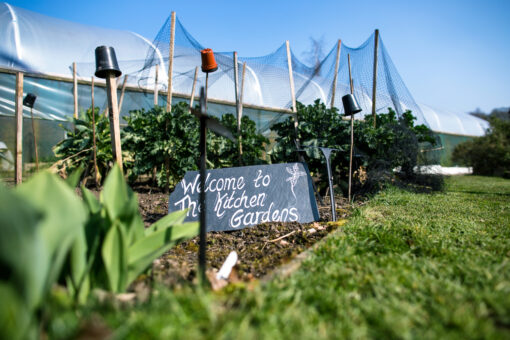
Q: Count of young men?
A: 0